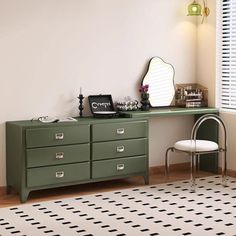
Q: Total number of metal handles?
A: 6